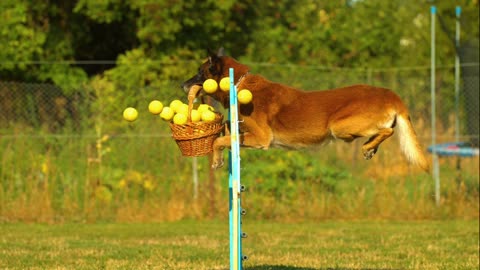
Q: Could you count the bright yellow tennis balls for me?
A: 12